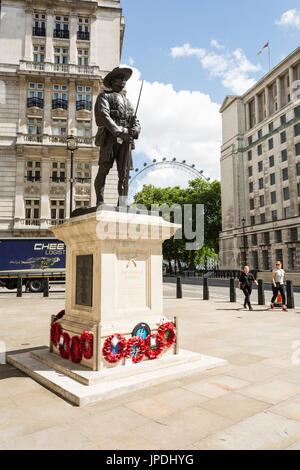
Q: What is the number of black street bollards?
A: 7